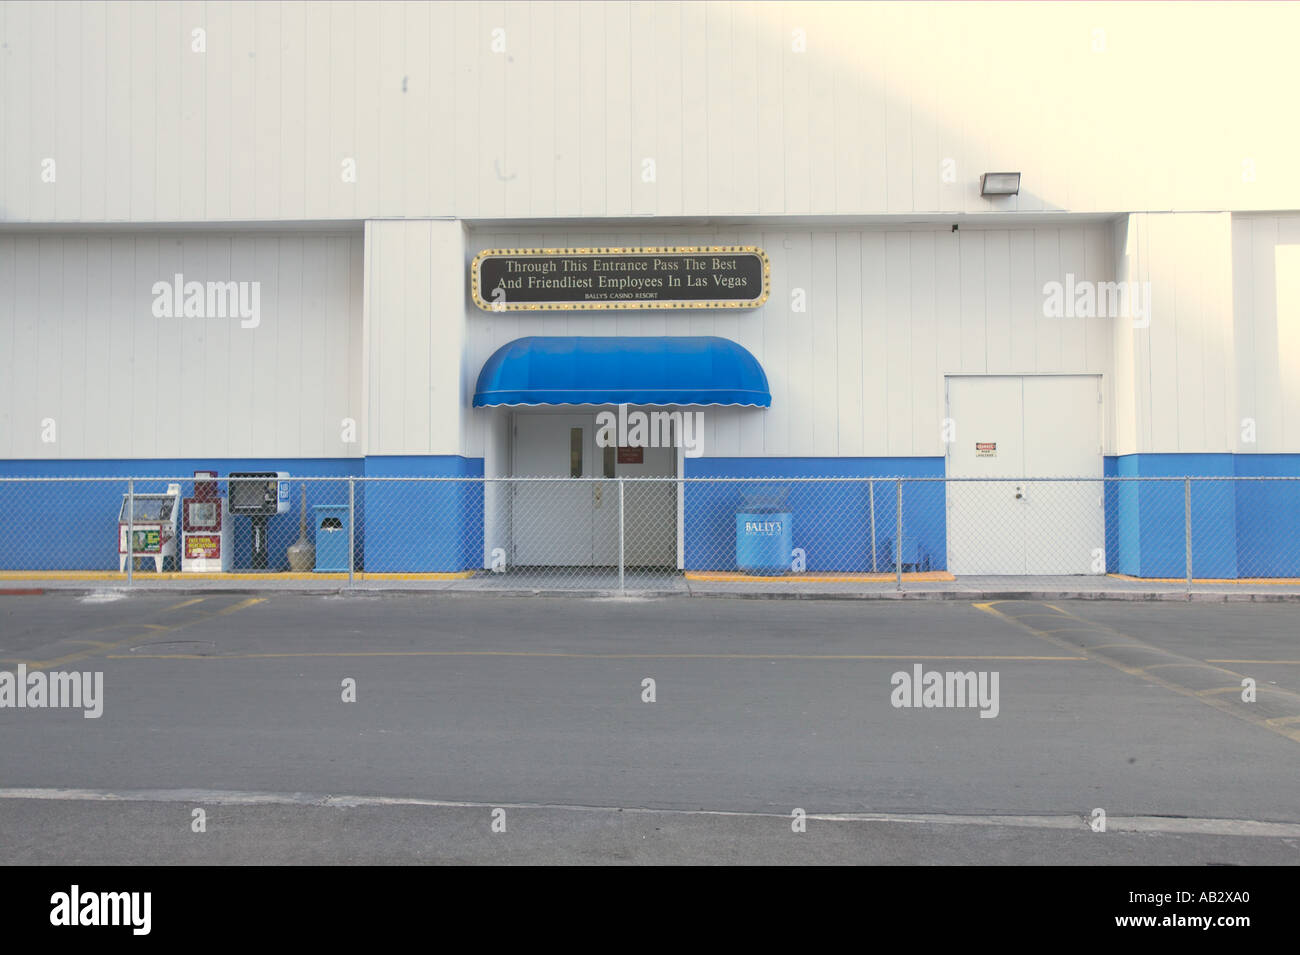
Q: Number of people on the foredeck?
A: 0